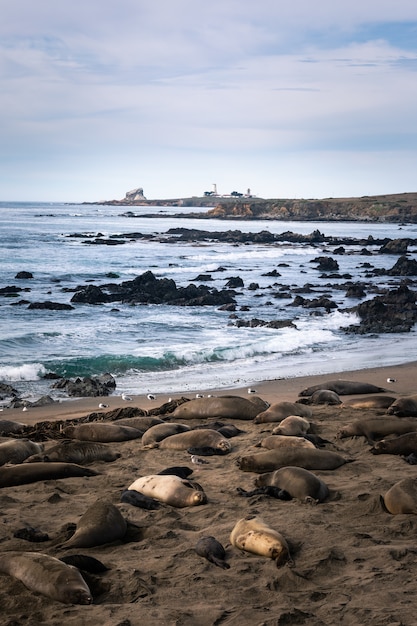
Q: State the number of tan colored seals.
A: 2